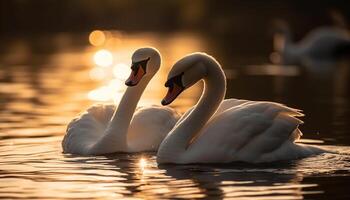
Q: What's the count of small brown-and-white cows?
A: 0